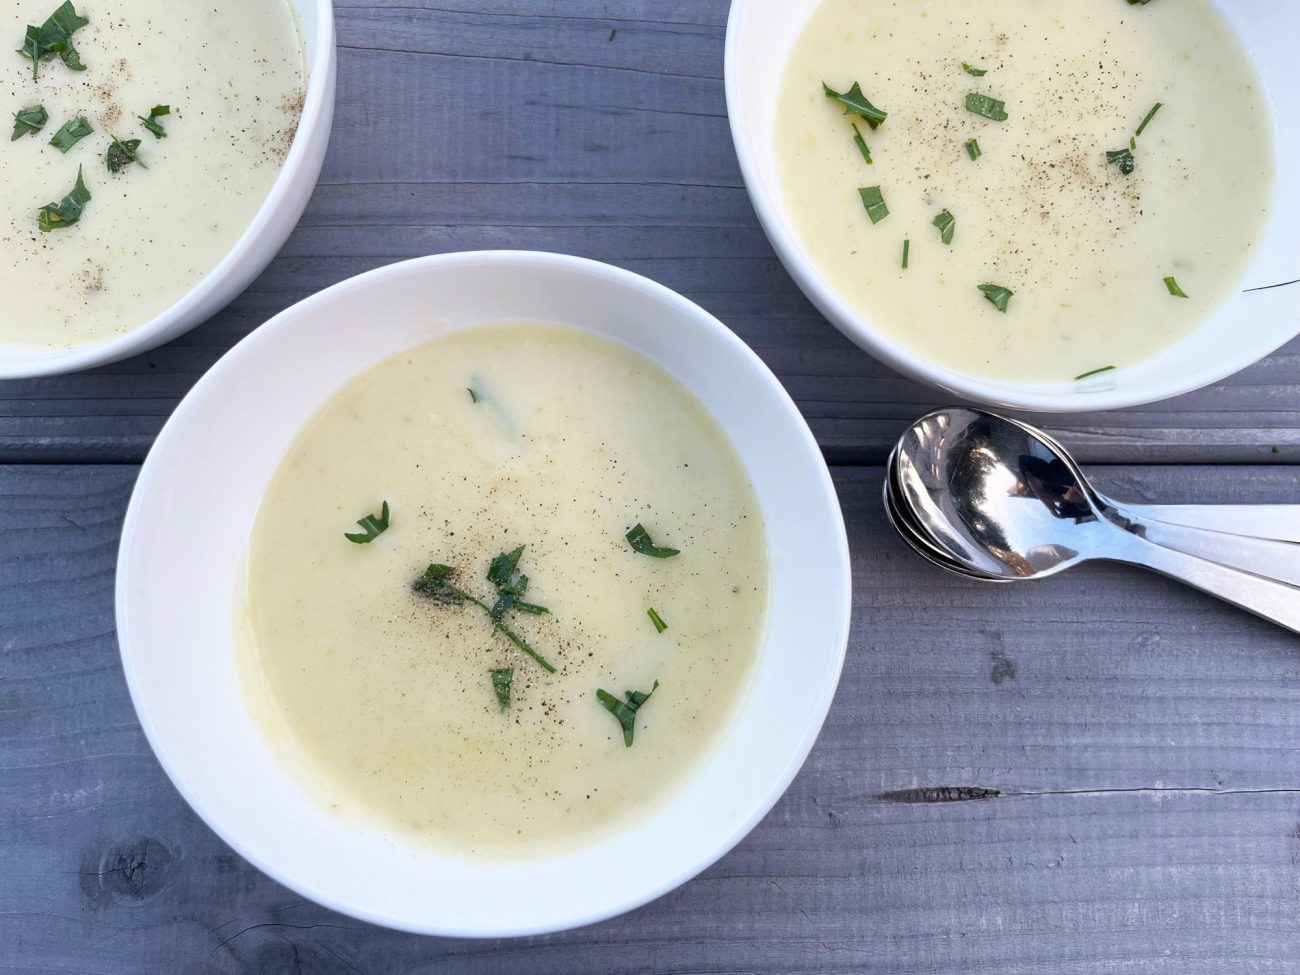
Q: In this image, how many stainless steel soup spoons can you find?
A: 3